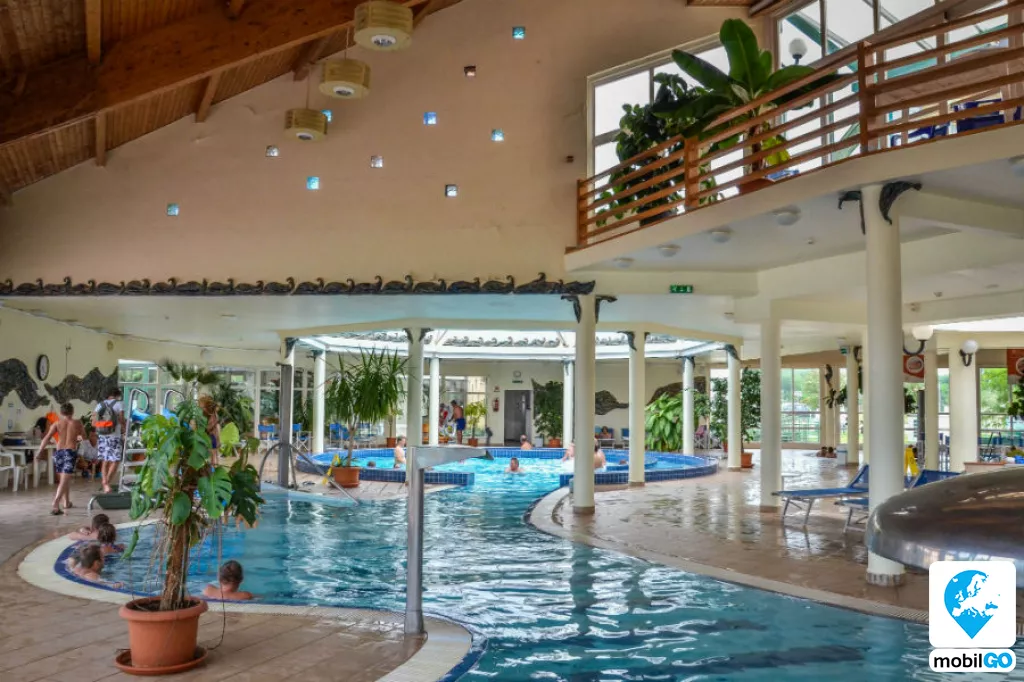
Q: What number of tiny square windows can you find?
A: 10